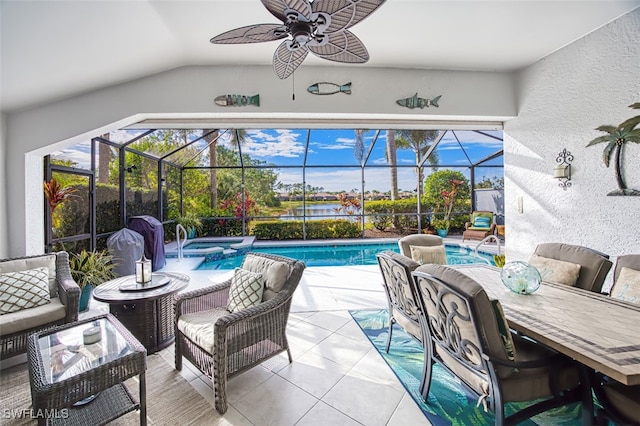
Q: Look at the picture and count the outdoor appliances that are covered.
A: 2